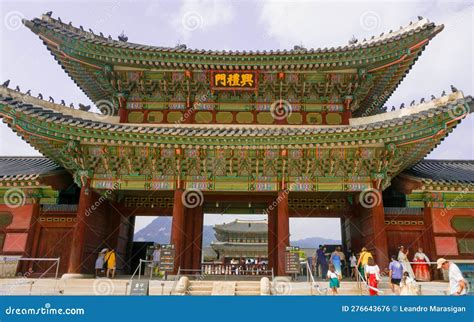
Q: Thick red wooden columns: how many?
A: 4